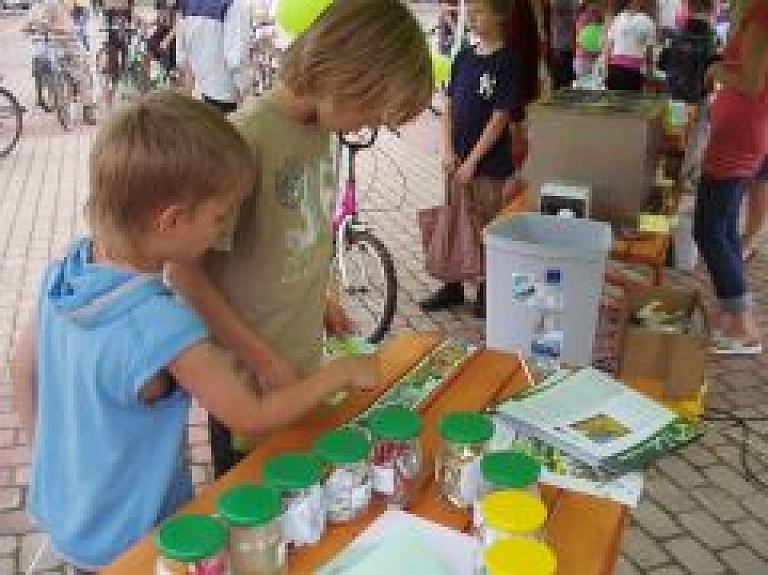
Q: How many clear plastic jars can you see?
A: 9